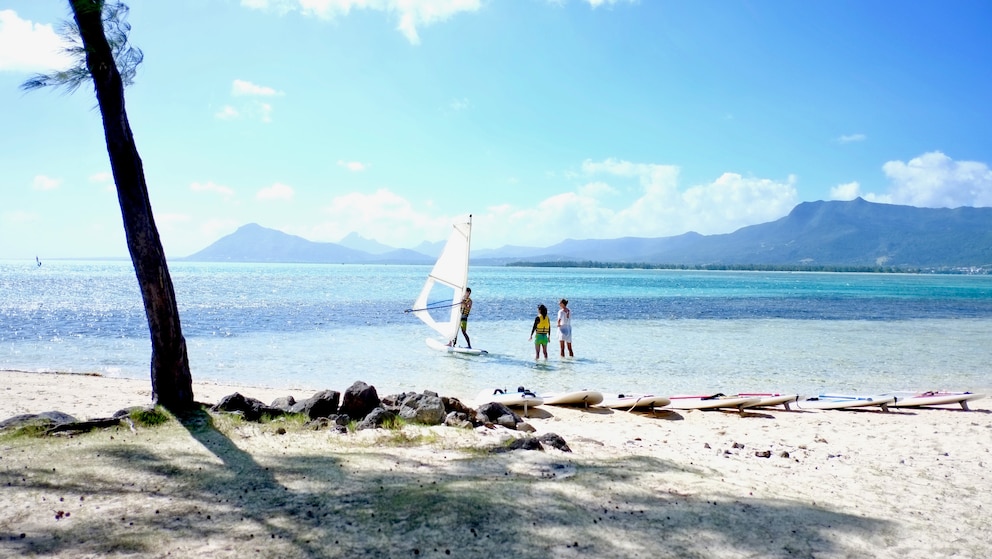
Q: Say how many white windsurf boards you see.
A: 8